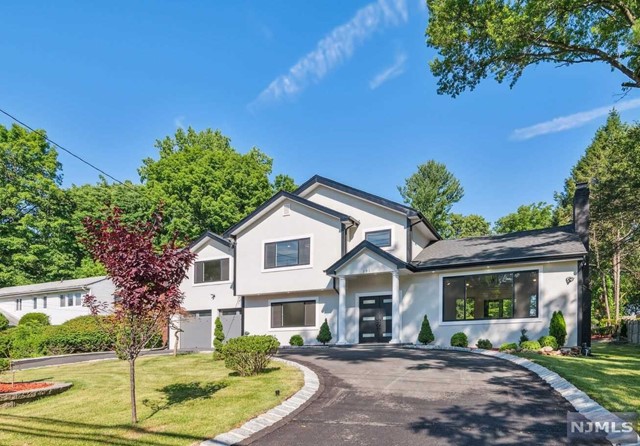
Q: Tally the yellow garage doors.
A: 0